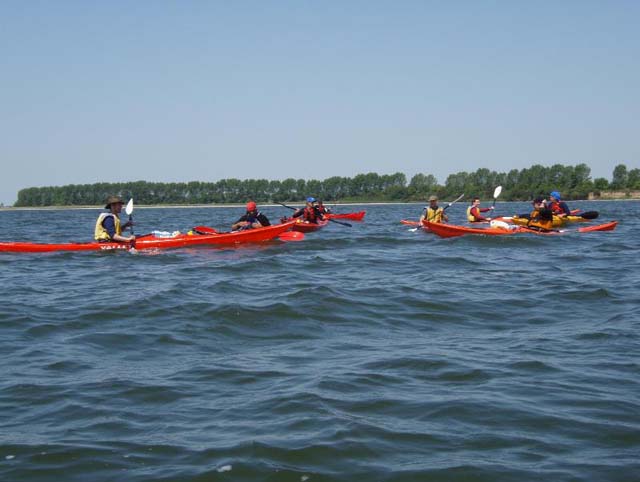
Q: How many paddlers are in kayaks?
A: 8